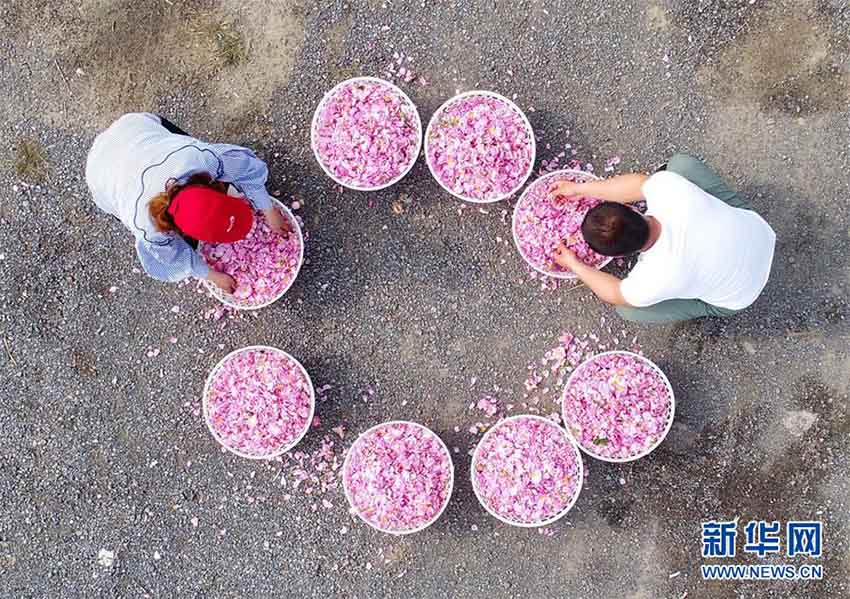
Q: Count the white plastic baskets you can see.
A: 8